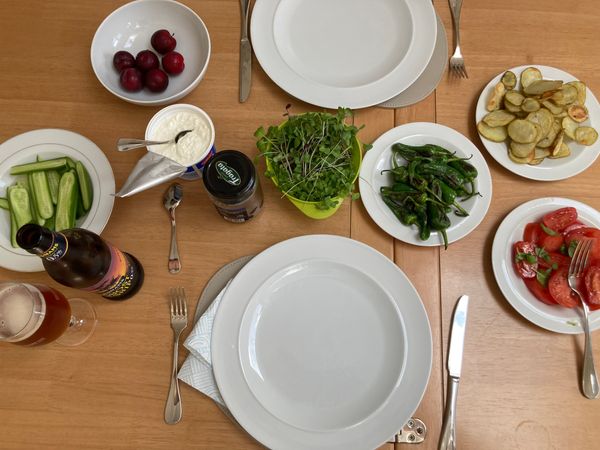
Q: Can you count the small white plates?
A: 4